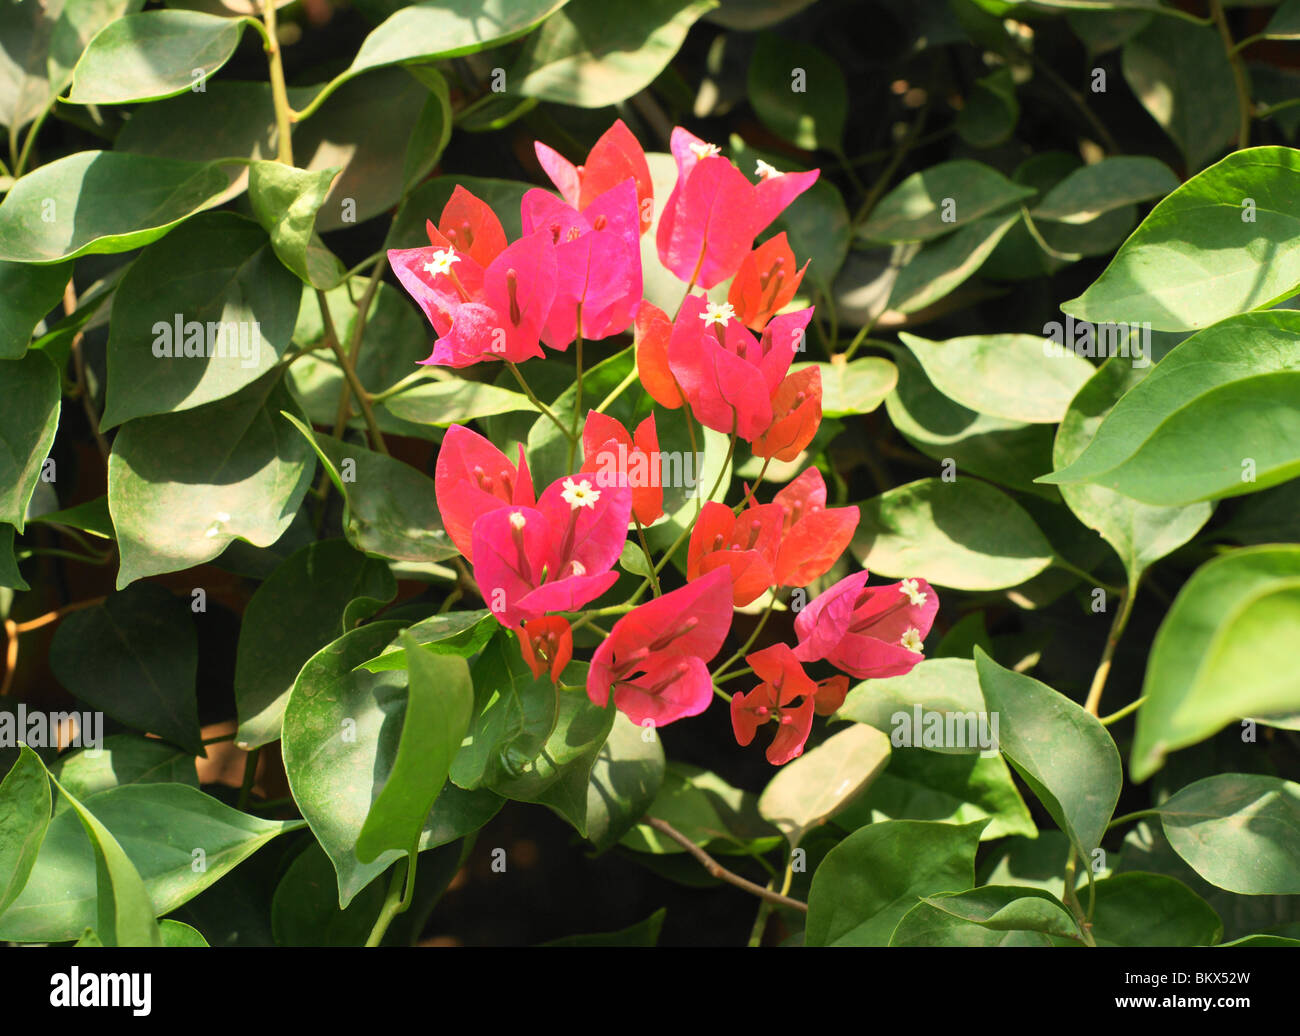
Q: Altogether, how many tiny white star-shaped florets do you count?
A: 7